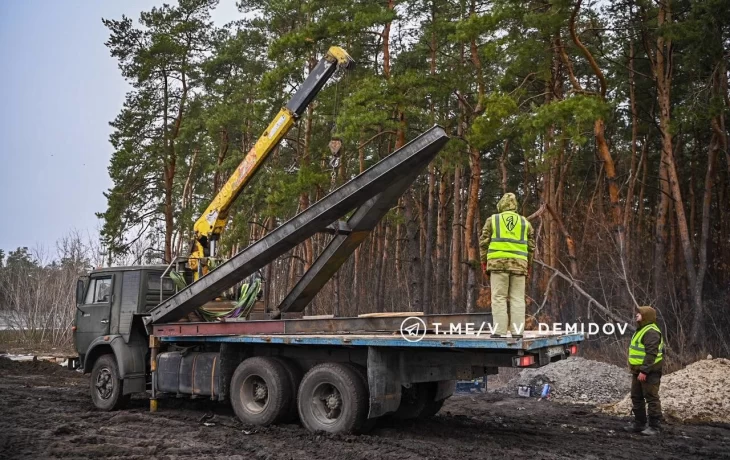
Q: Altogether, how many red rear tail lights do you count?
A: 2